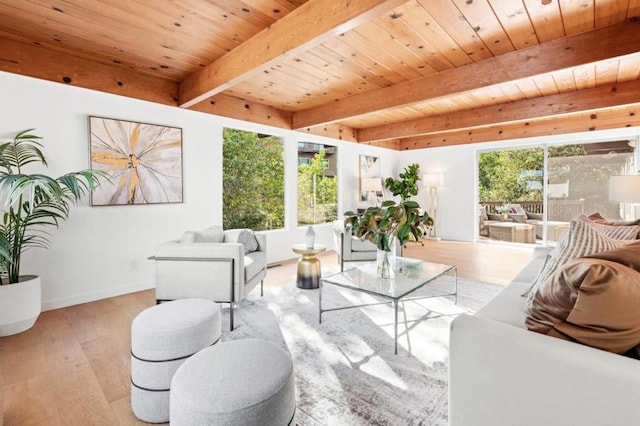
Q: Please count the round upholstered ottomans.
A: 2